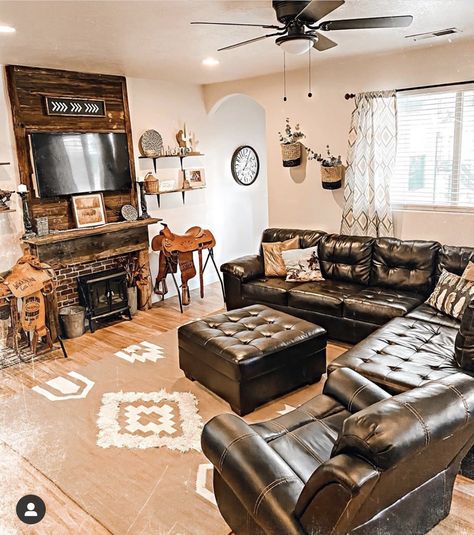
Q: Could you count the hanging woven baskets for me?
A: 2